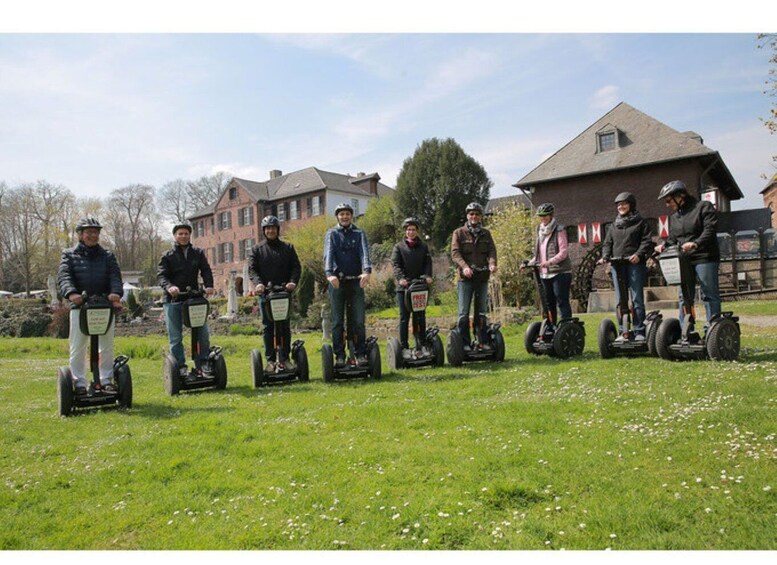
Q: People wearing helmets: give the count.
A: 9